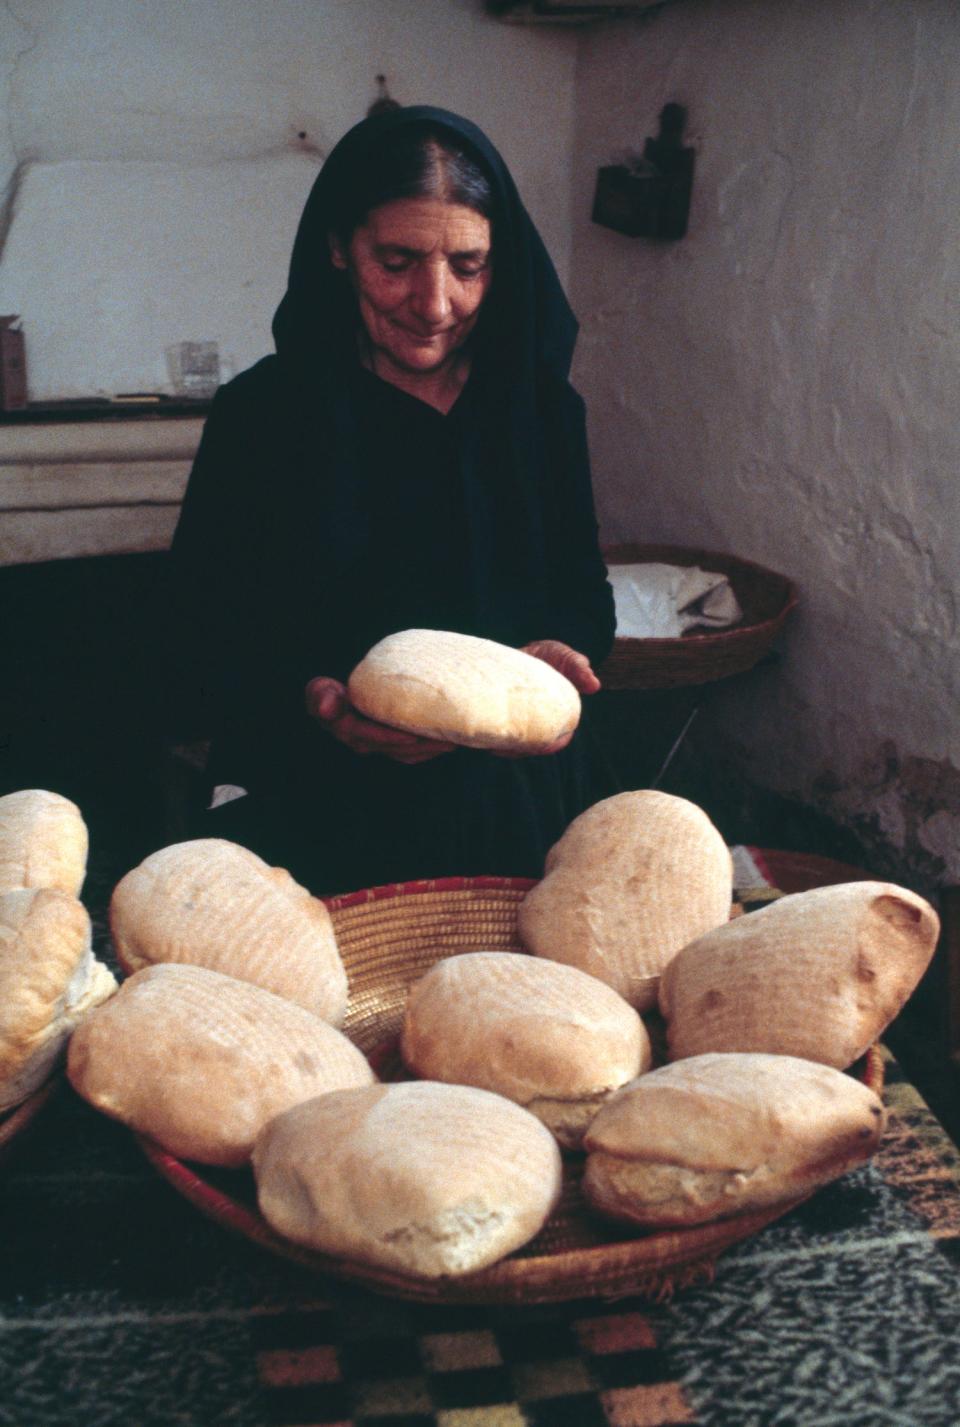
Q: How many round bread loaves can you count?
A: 10